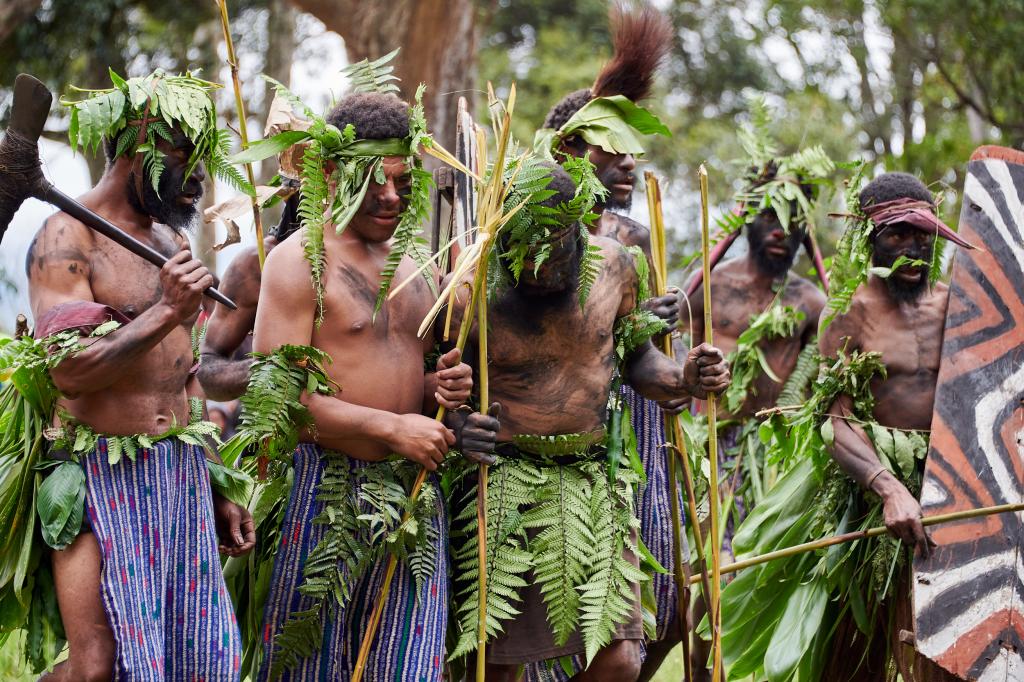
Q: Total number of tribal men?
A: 7